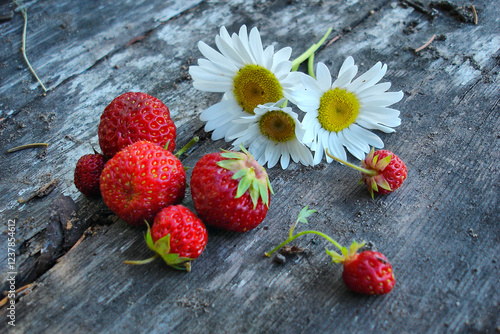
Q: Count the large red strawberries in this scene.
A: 3